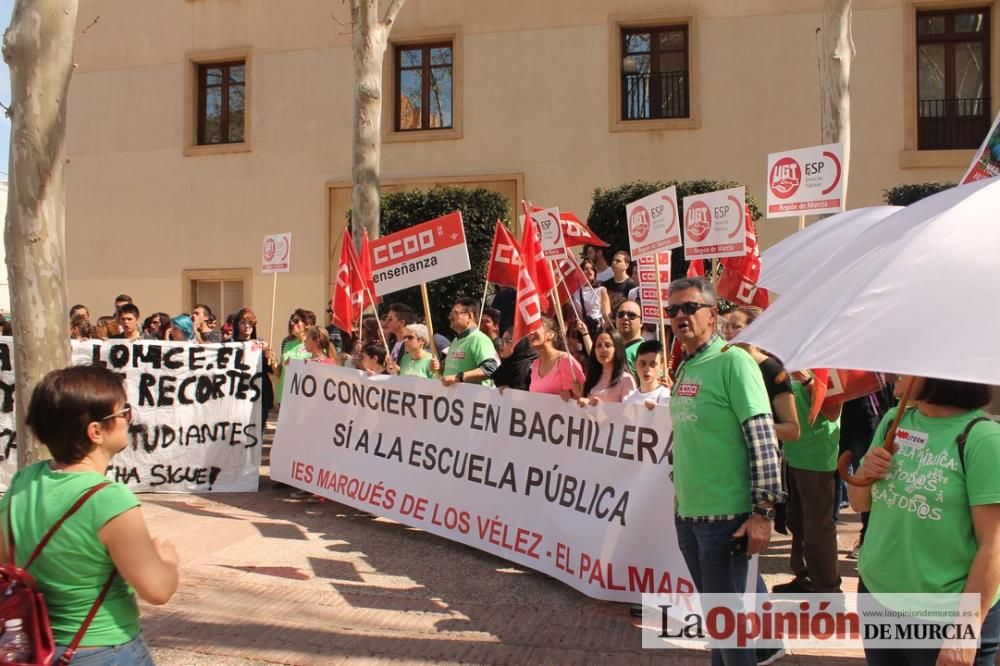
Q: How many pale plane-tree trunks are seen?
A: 3